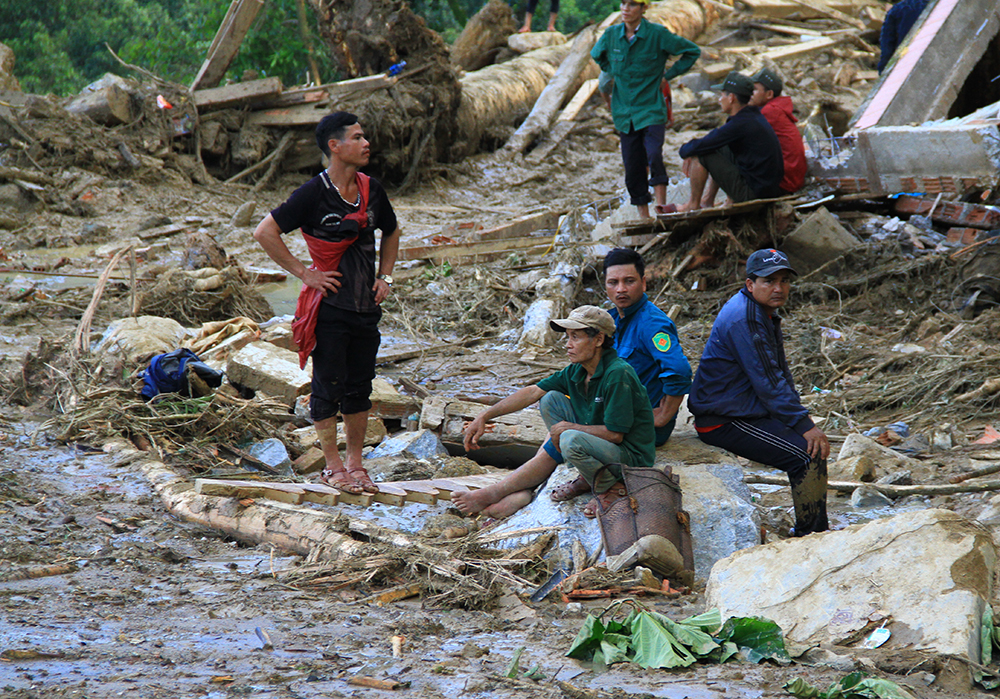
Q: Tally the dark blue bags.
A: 1